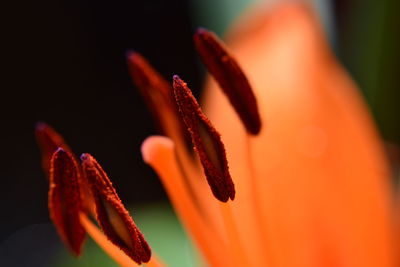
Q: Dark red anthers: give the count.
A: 6